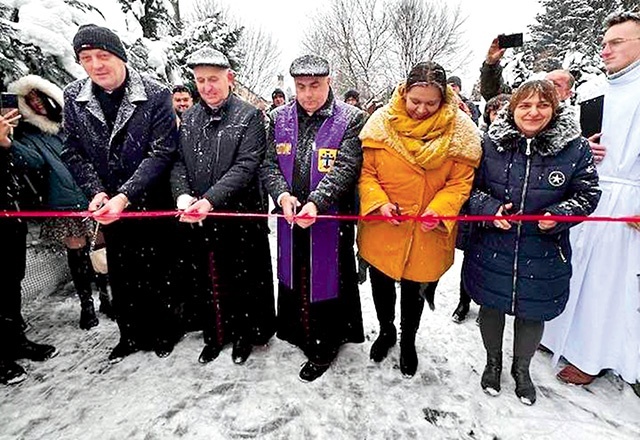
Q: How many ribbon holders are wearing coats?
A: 5